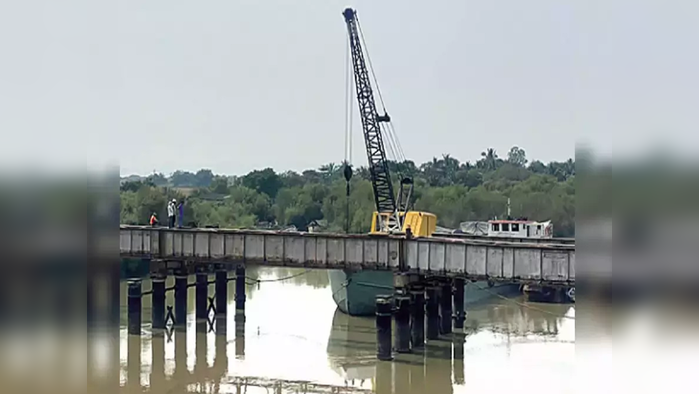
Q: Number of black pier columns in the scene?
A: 12